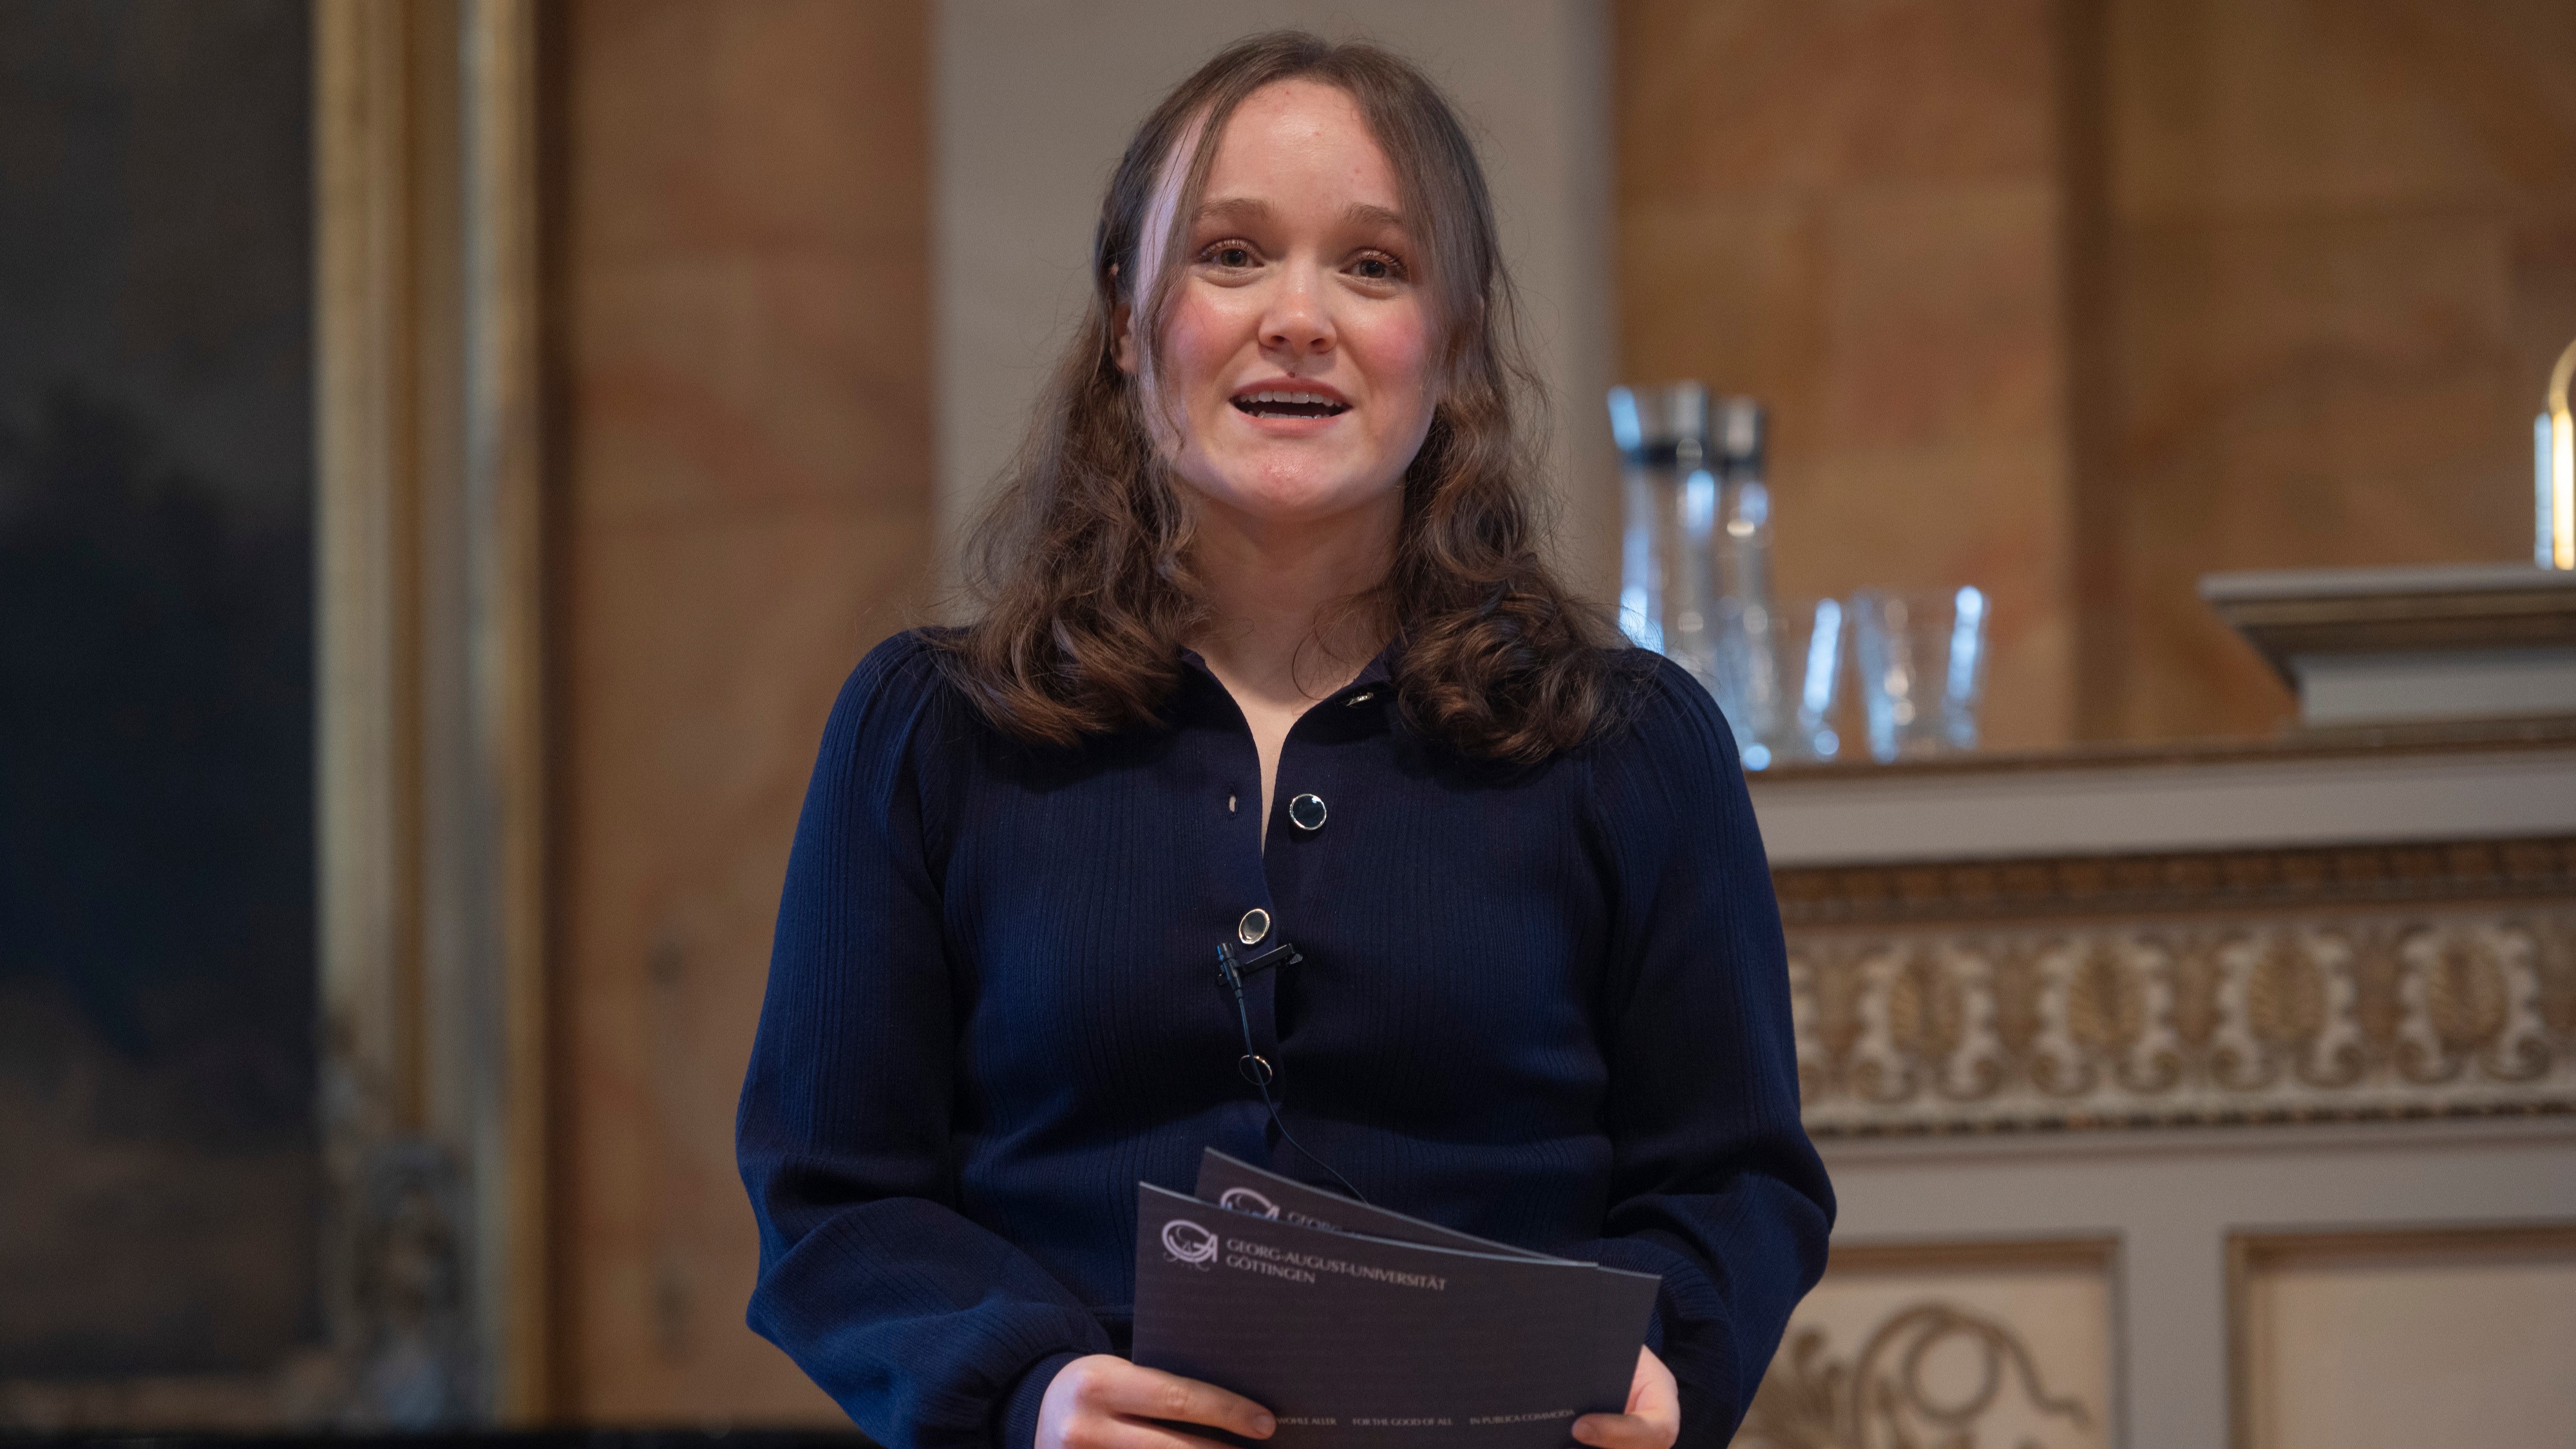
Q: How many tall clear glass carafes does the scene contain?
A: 2